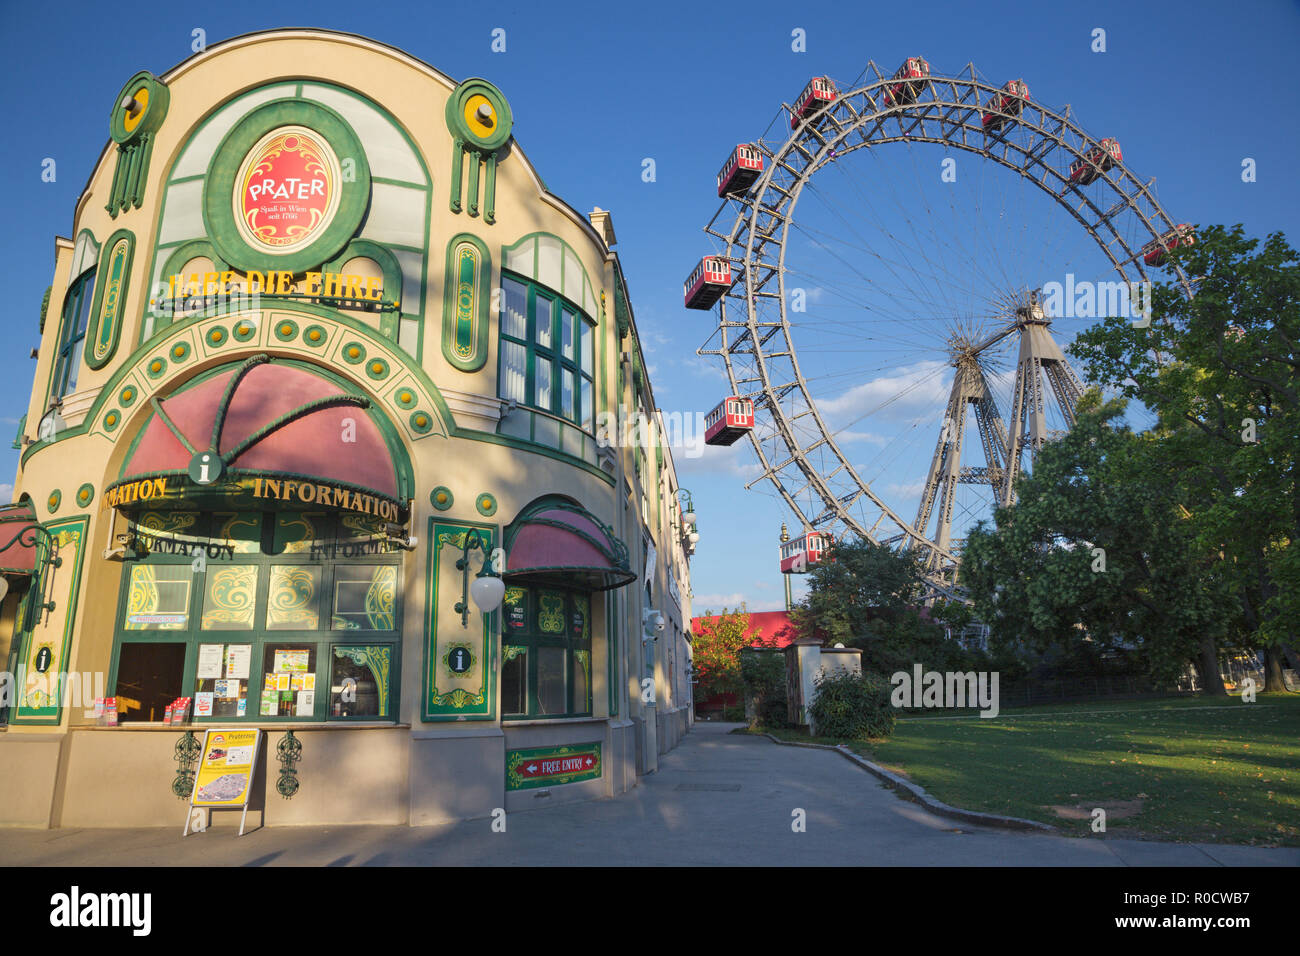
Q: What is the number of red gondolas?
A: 9